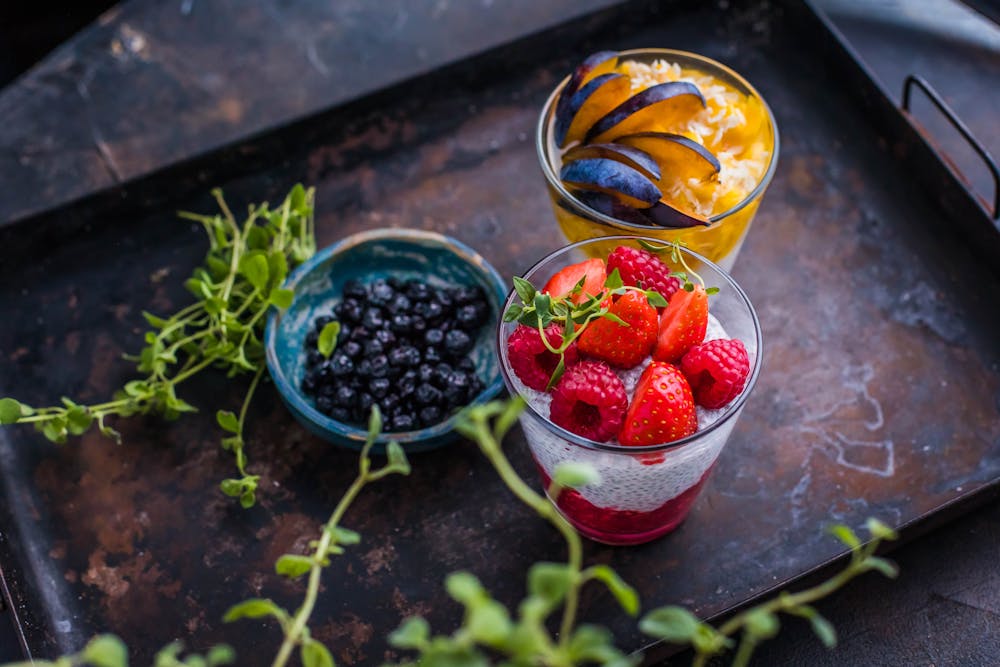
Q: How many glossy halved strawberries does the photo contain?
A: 4